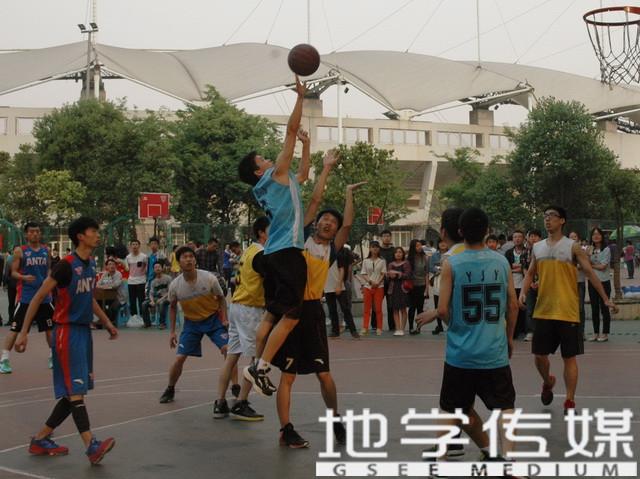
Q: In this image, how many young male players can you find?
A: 9